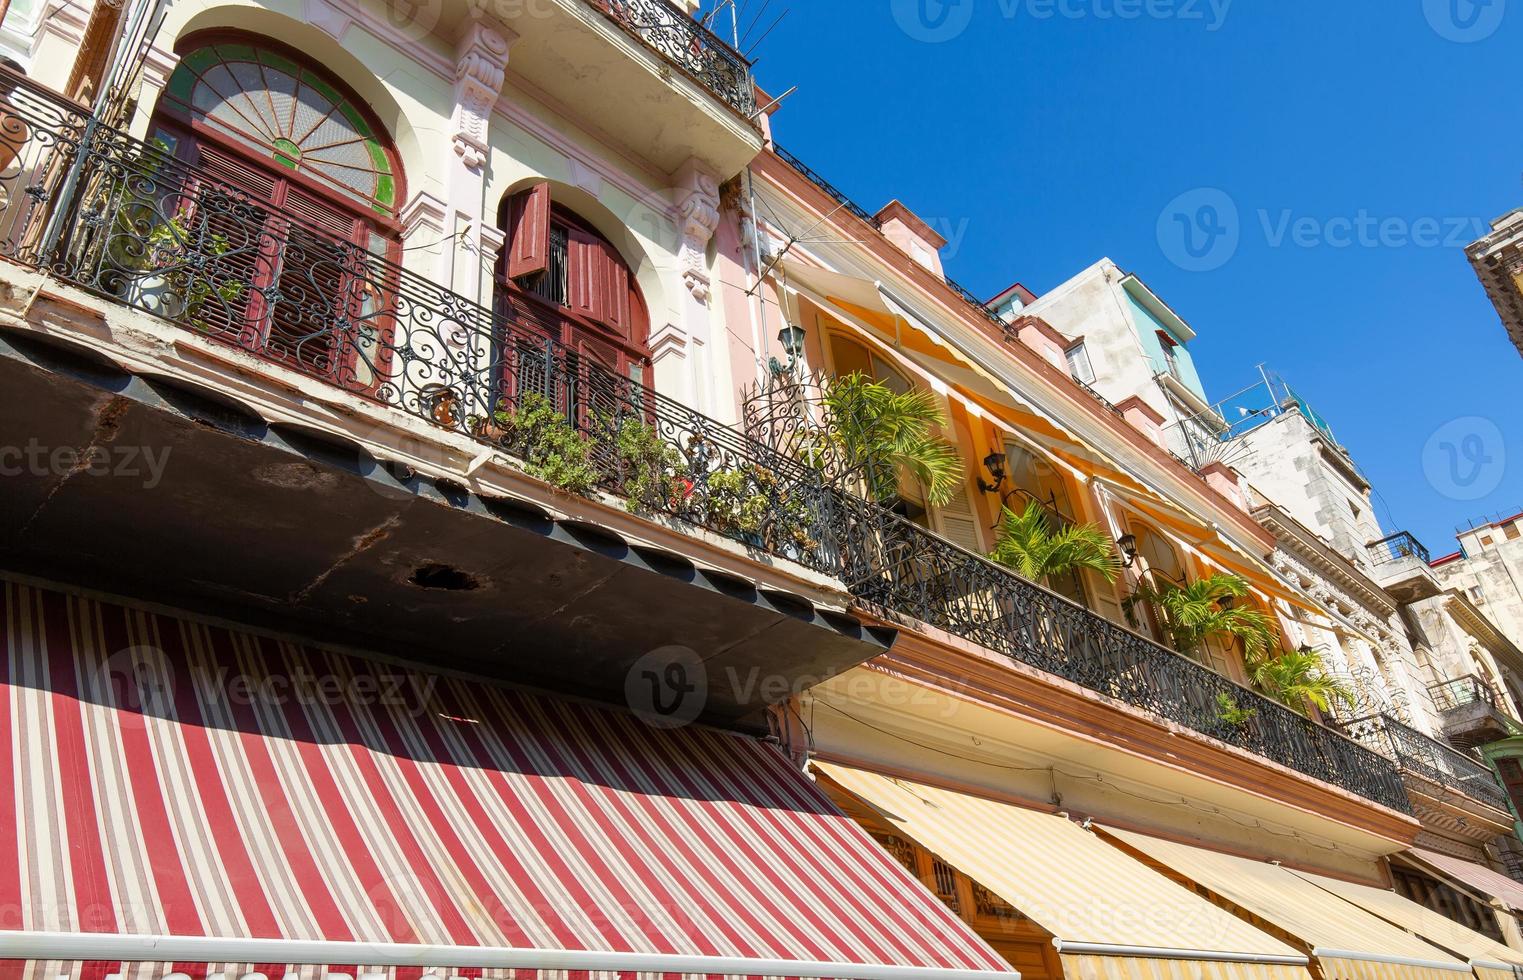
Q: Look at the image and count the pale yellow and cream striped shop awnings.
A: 3